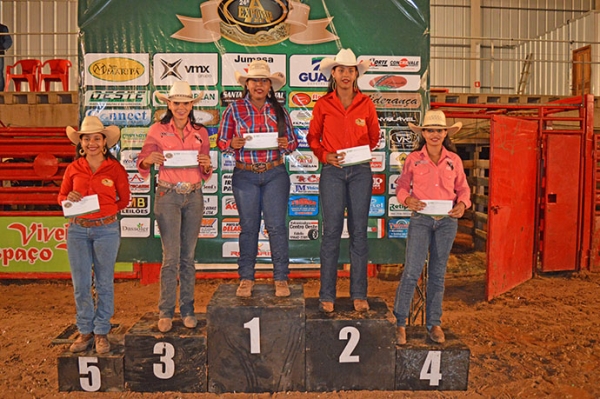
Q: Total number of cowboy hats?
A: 5